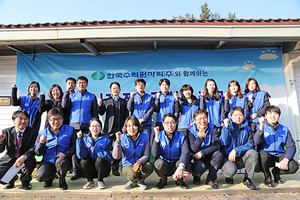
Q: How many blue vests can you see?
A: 15